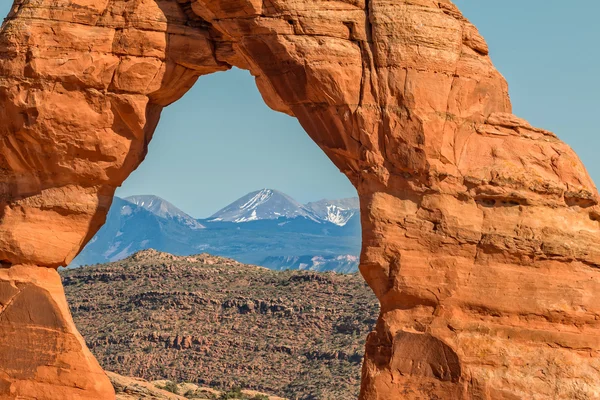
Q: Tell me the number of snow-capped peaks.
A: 3